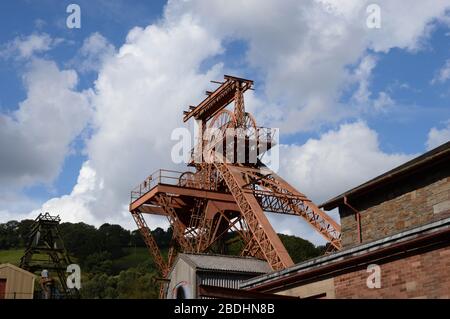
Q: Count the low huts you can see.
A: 2